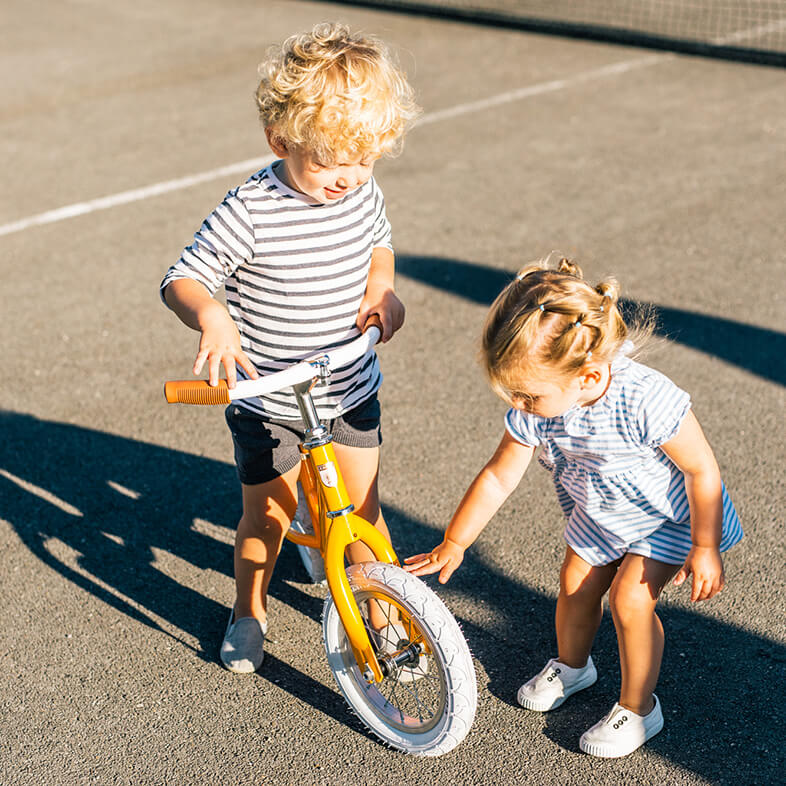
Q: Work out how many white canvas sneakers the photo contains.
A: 2